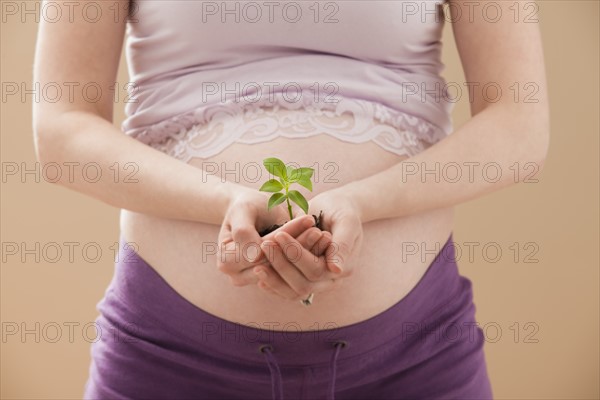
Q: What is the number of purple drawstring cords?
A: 2